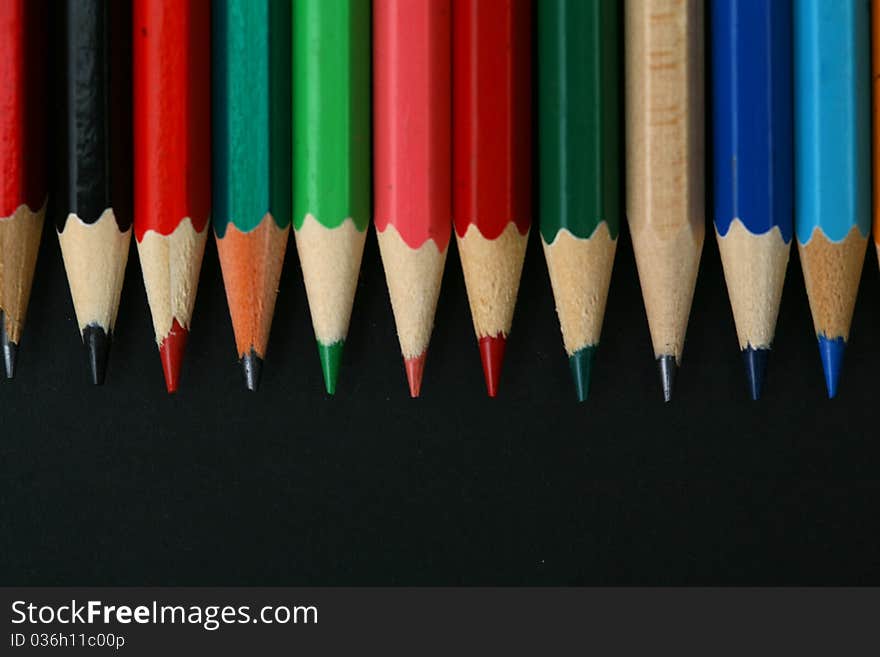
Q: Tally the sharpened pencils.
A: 11